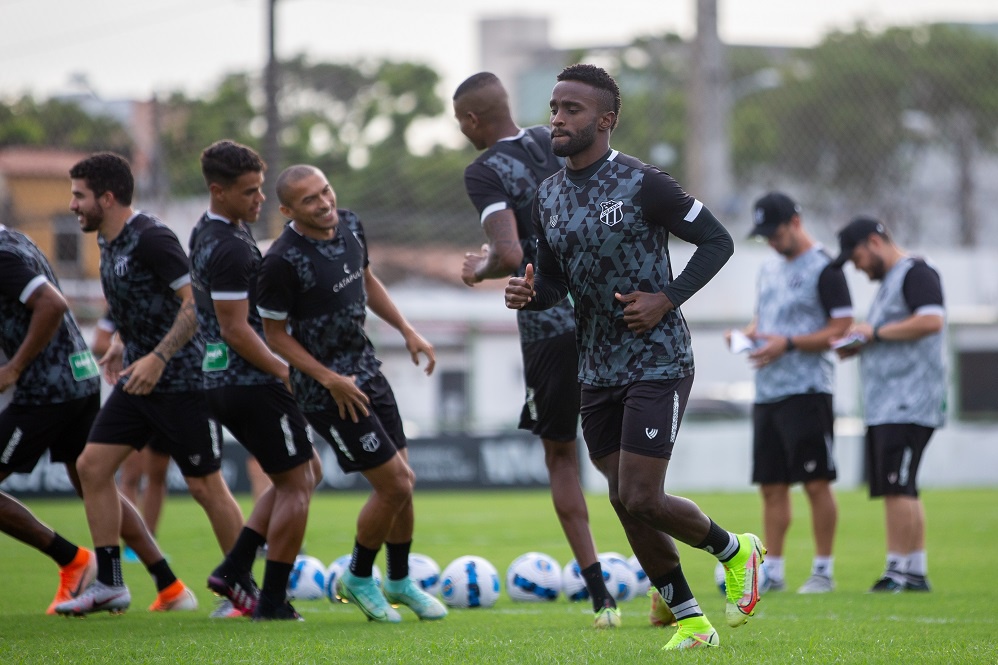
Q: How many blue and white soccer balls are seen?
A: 9